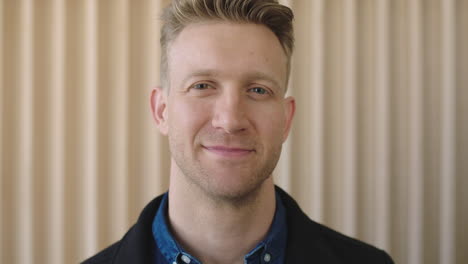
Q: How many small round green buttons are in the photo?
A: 0